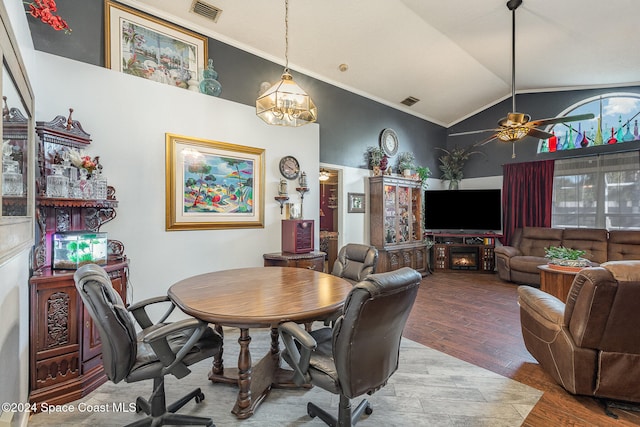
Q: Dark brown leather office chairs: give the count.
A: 3